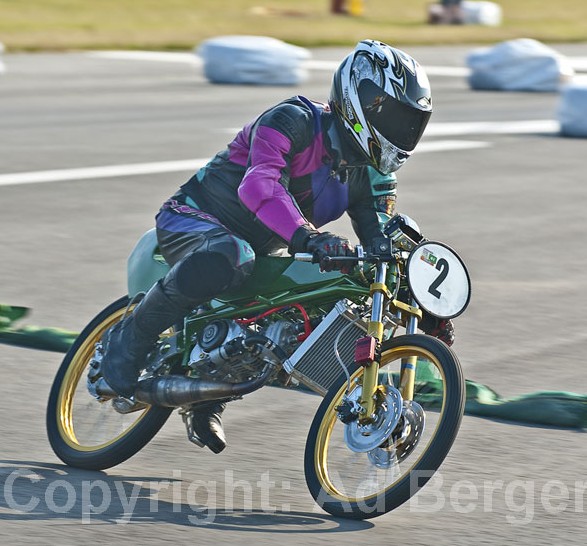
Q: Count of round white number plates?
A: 1